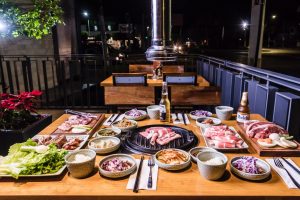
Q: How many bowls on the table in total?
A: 14